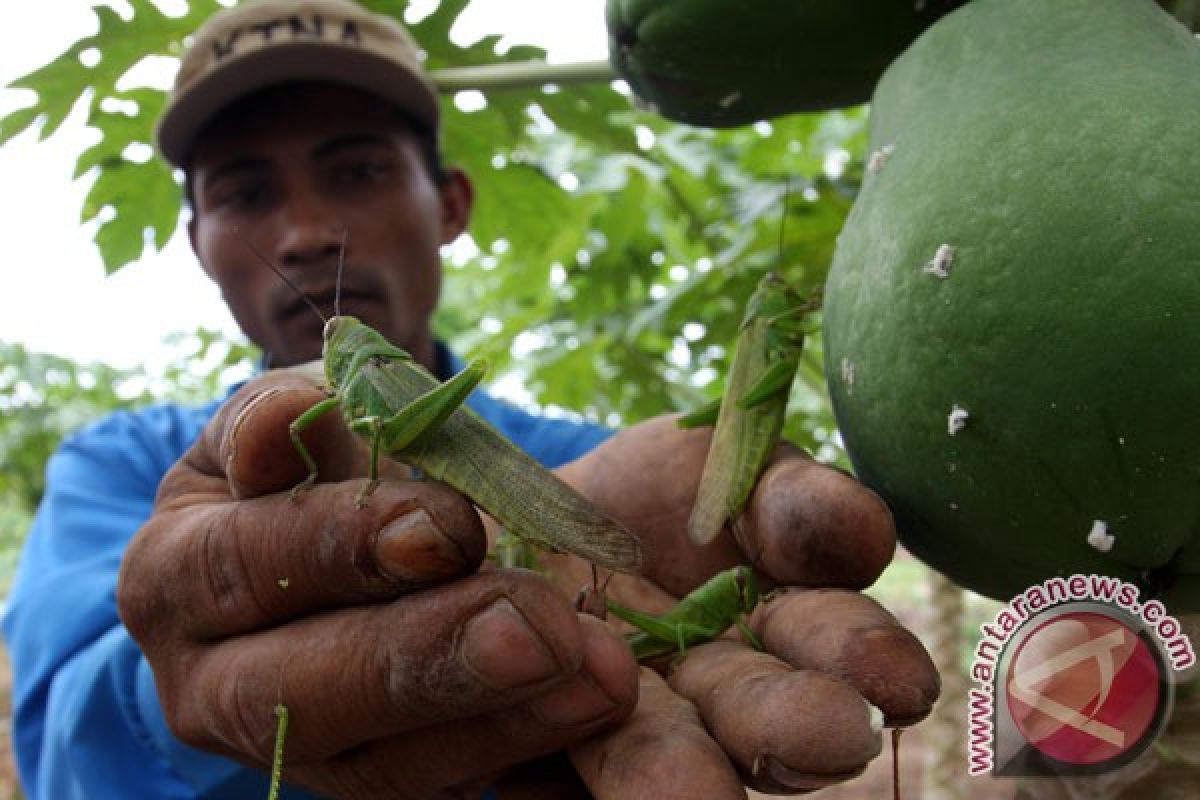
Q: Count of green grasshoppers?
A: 3